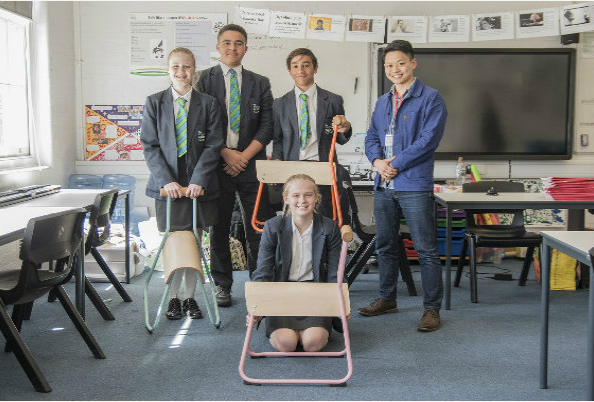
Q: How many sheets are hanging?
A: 9